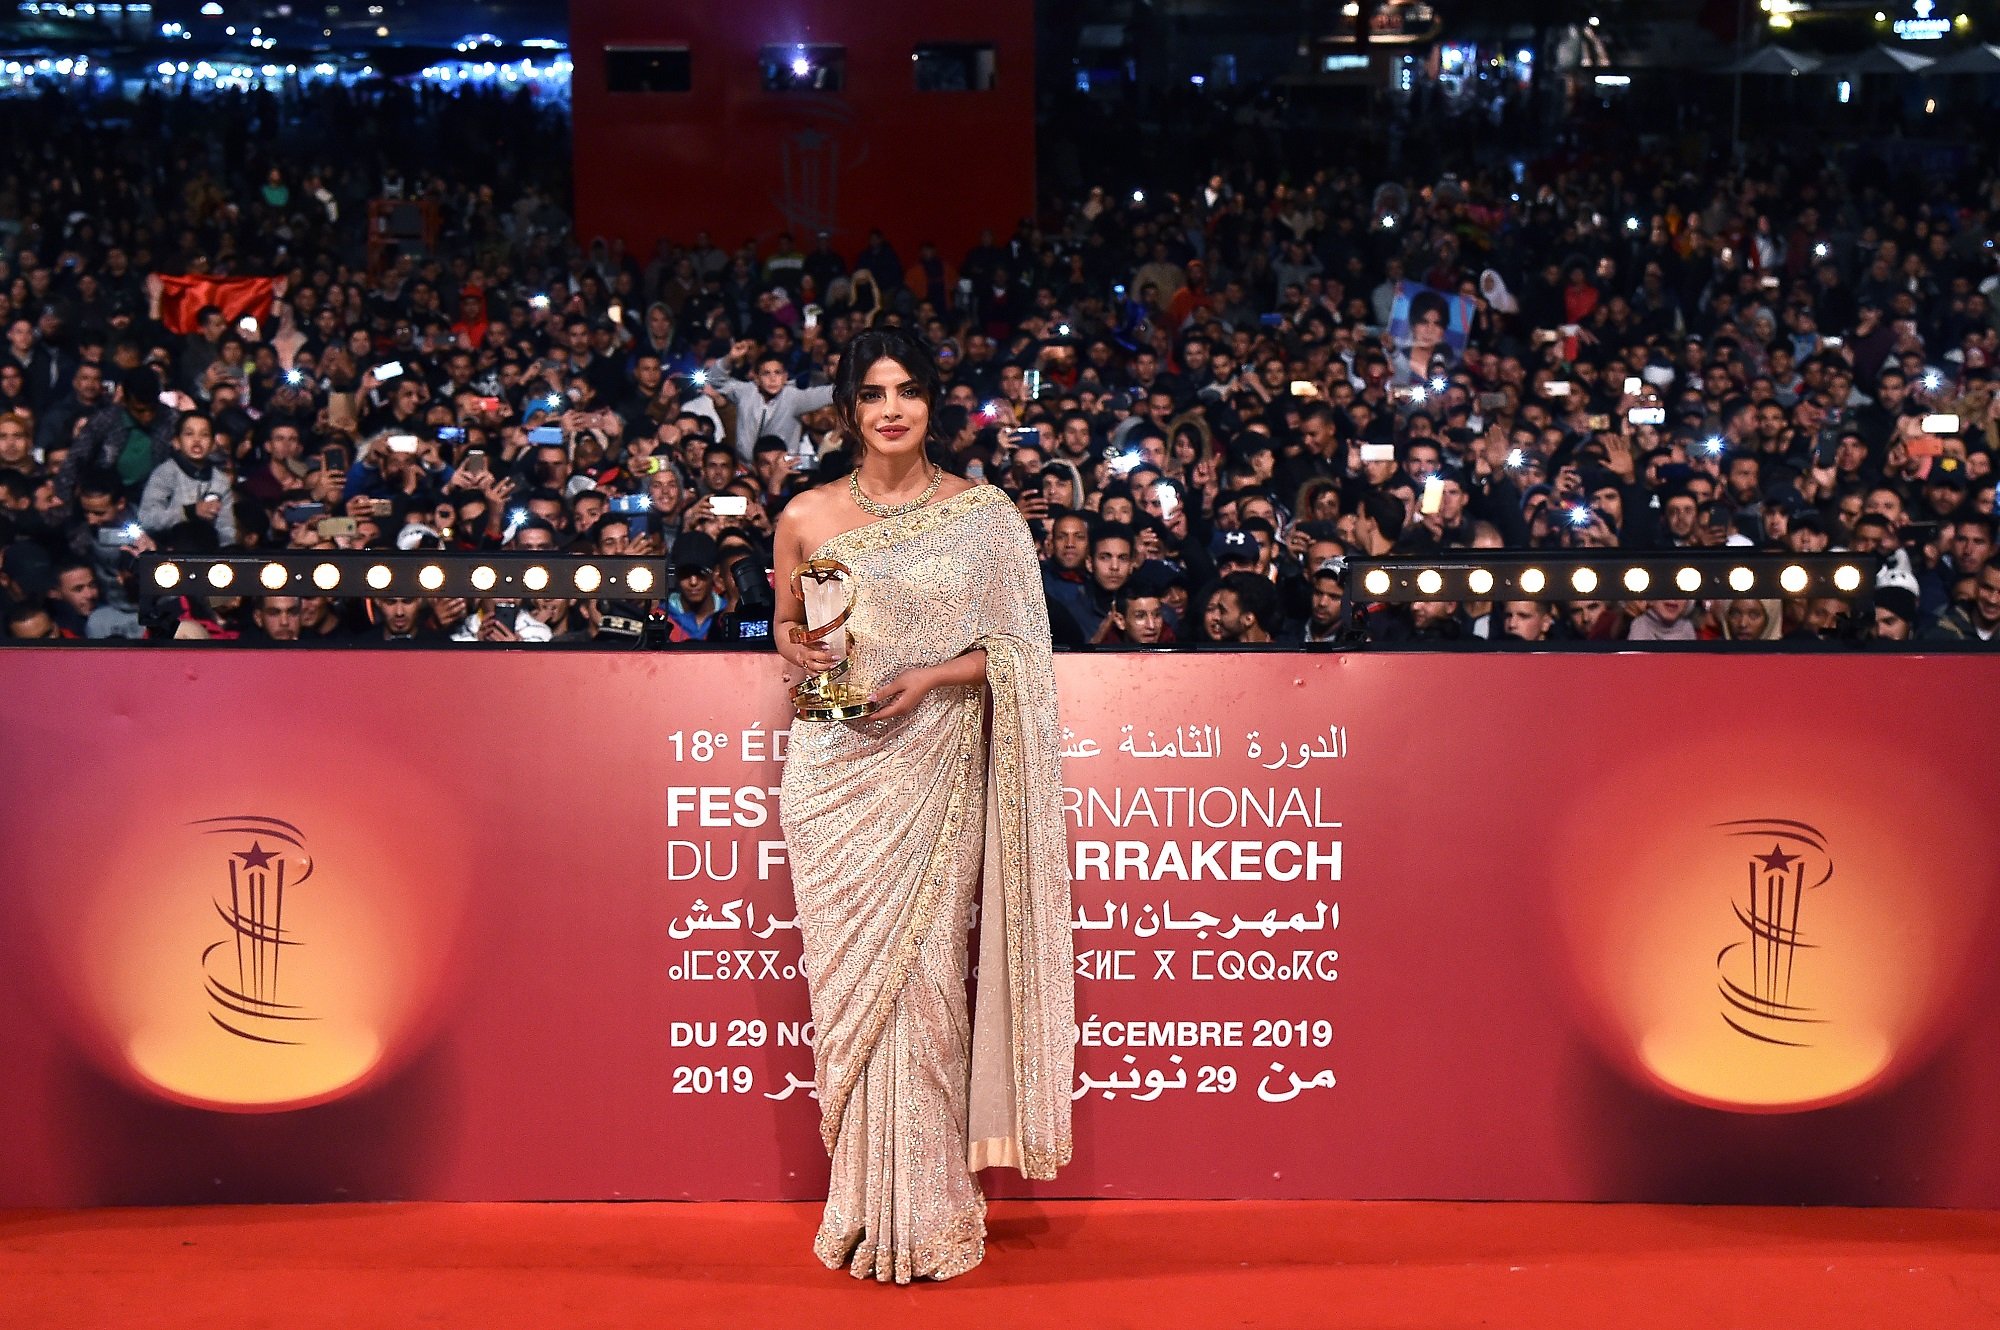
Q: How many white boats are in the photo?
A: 0